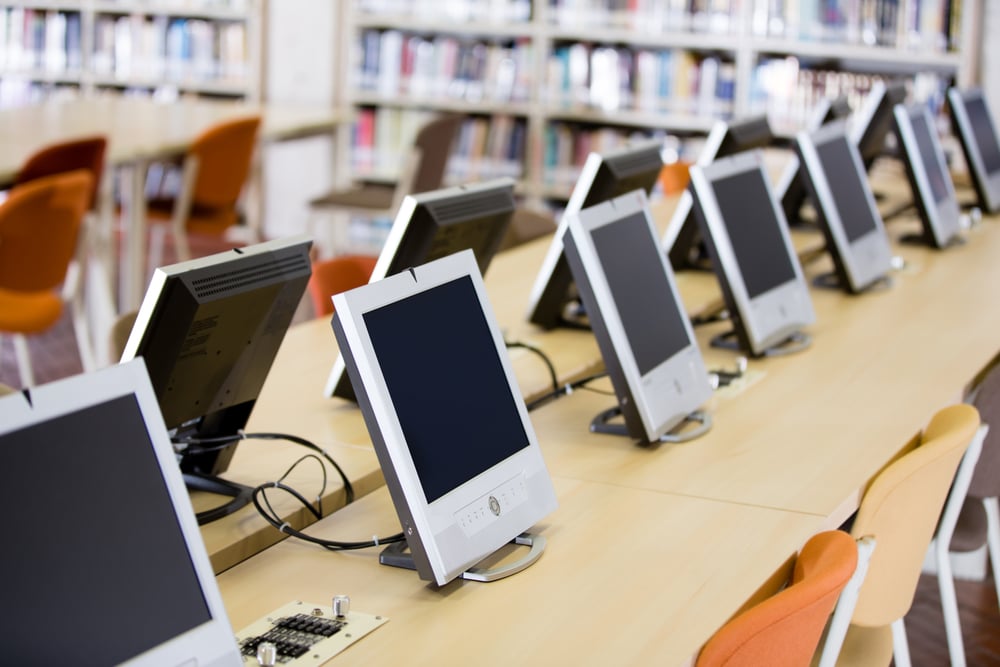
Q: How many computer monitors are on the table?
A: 13